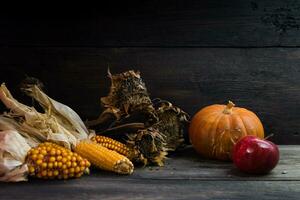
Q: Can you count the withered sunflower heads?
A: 3